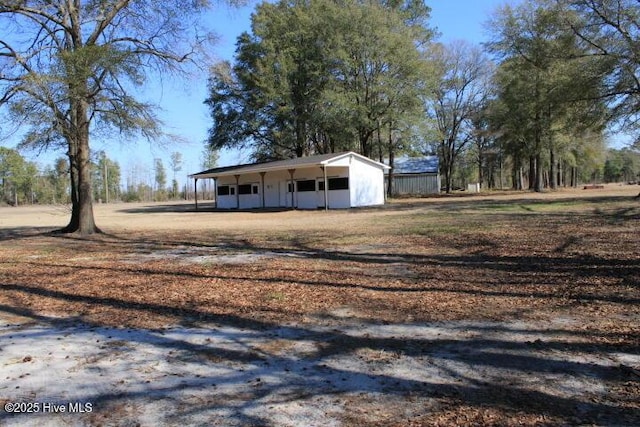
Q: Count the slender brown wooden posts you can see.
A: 6